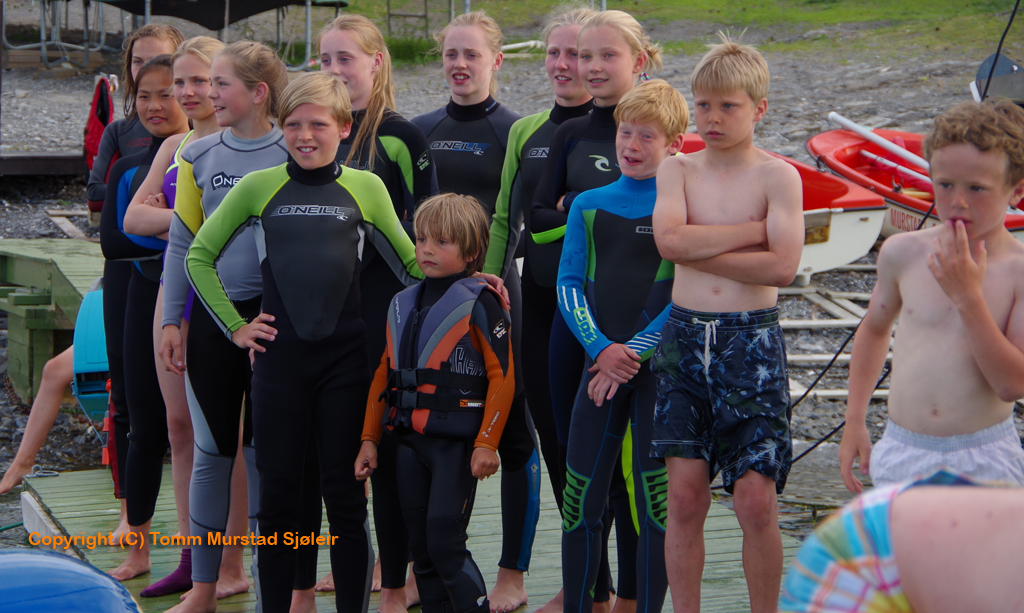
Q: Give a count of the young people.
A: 13